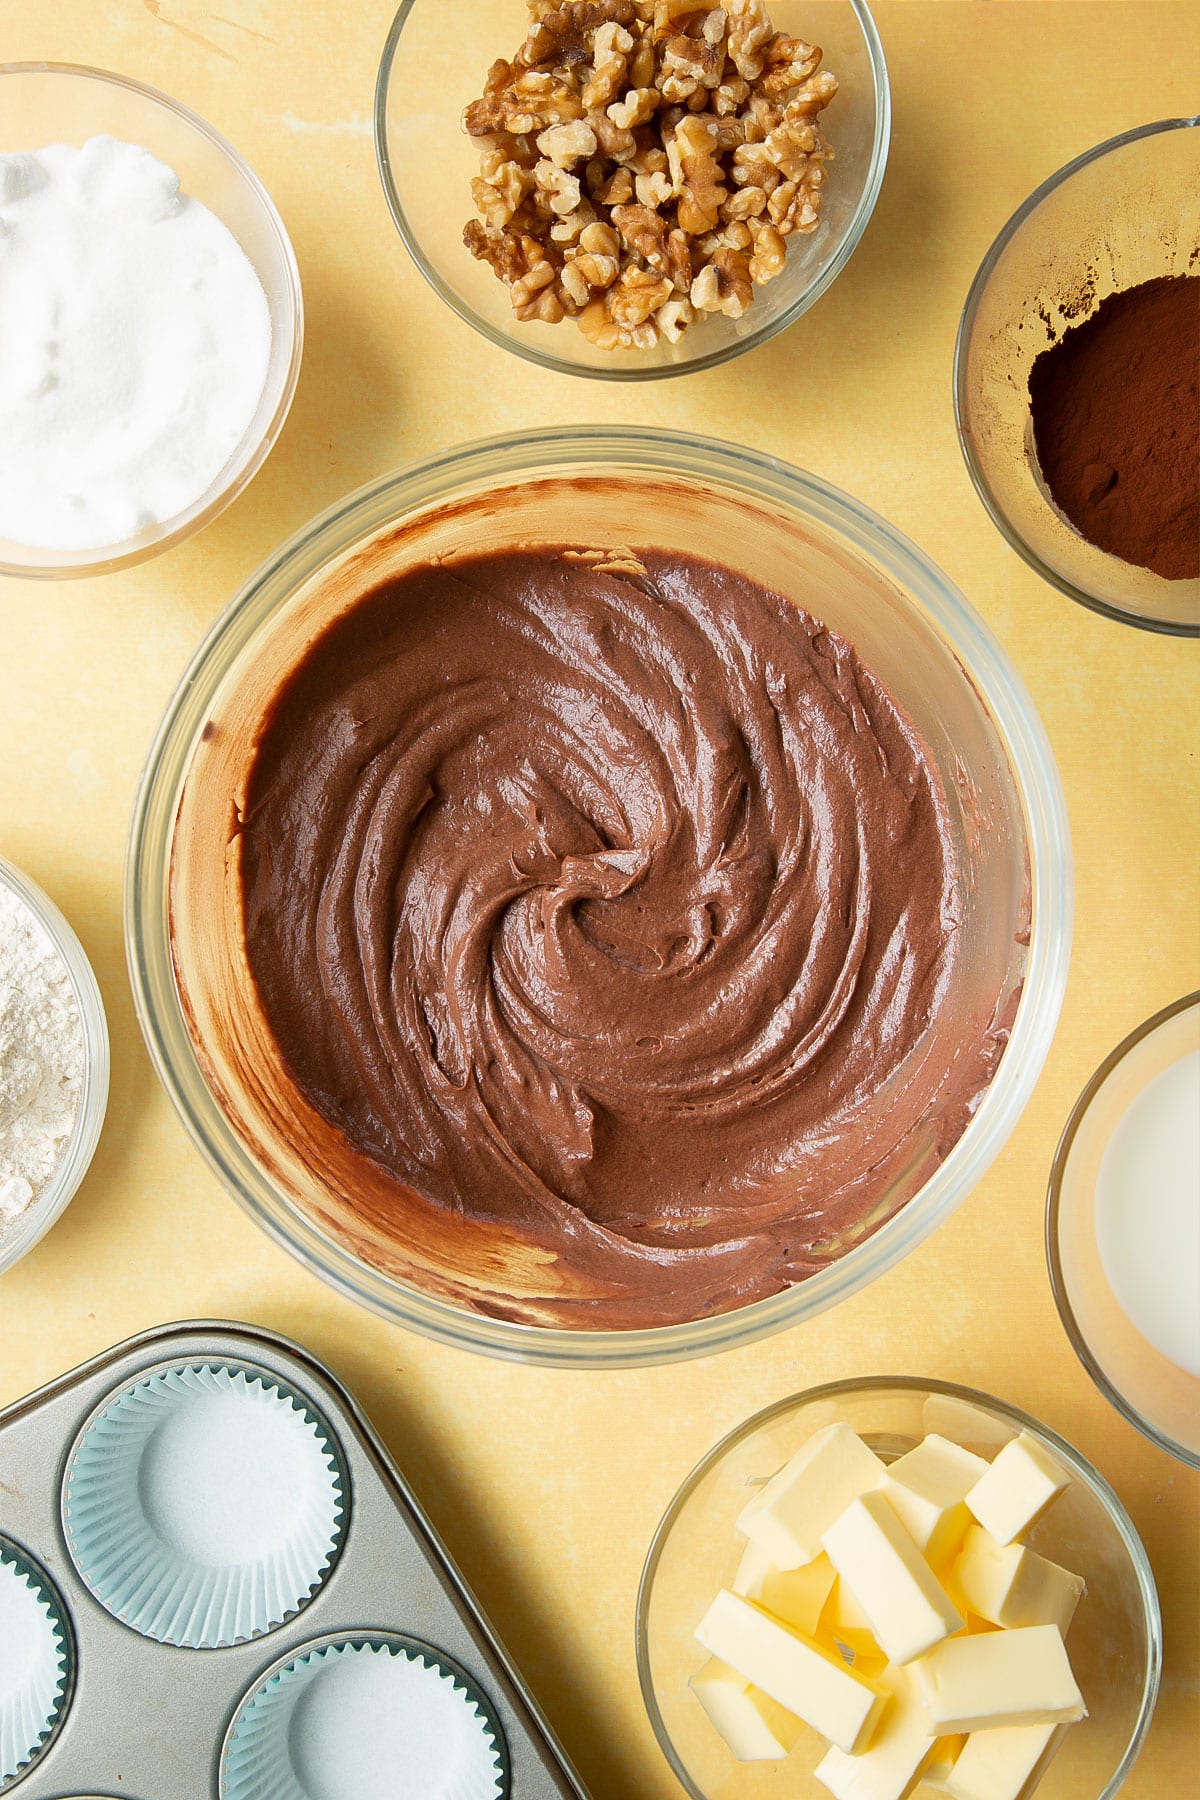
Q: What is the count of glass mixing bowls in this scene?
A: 7